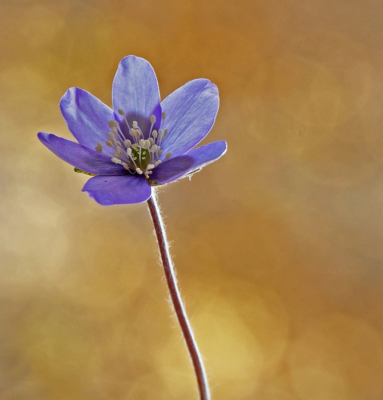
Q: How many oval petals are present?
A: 6